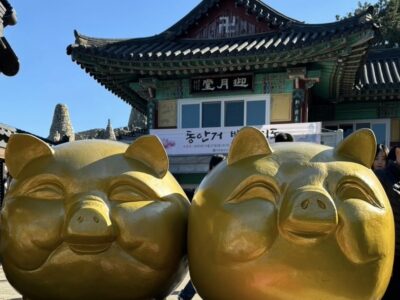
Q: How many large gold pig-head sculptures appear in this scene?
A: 2